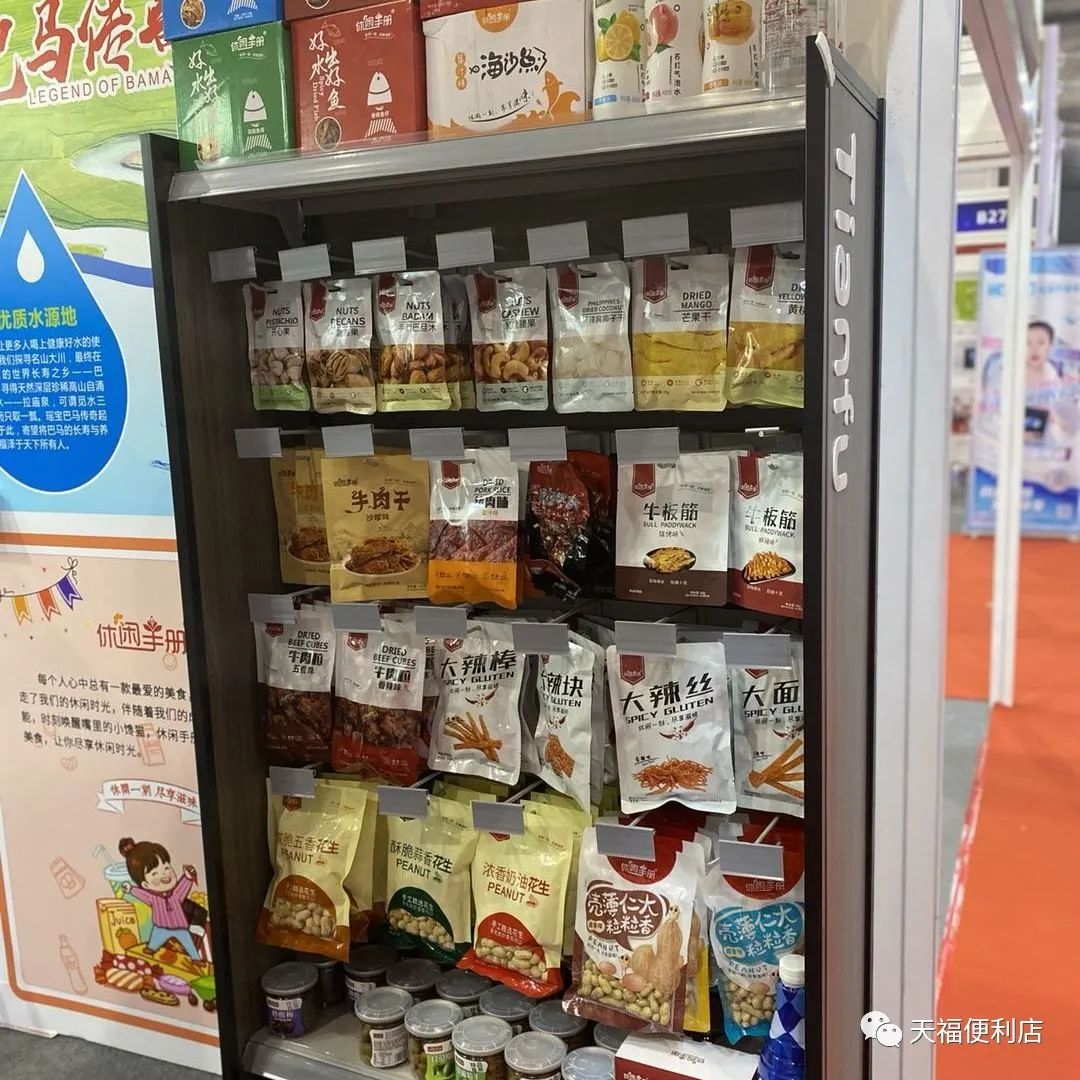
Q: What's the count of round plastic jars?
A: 13